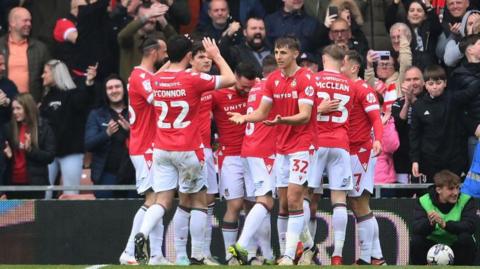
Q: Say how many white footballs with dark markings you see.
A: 1